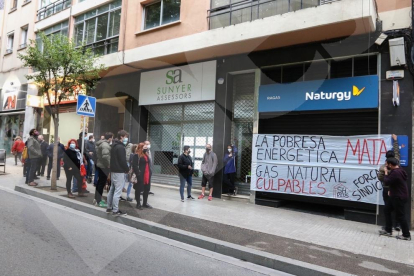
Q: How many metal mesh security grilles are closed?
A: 2